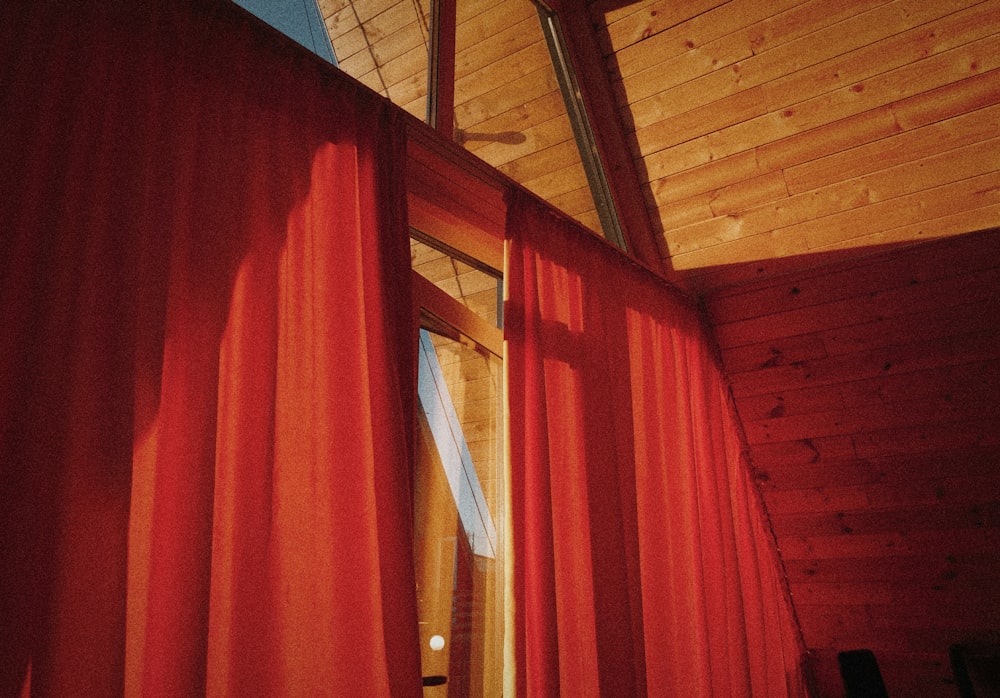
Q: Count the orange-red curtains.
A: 2